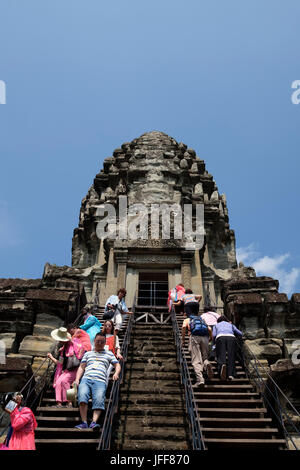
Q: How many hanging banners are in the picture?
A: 0